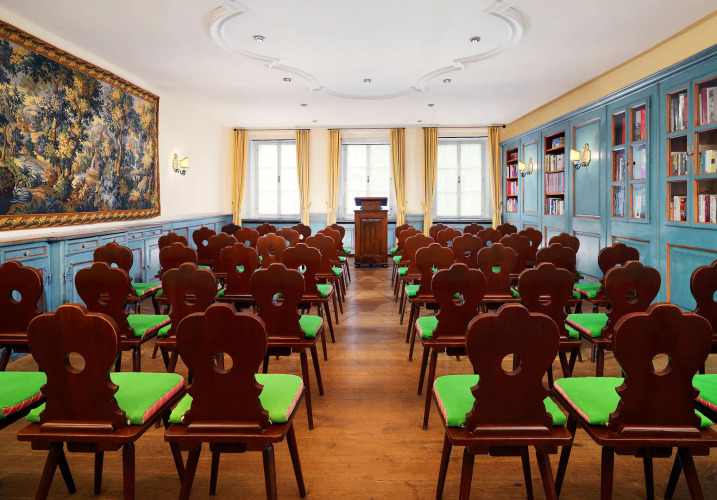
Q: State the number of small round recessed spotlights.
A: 9